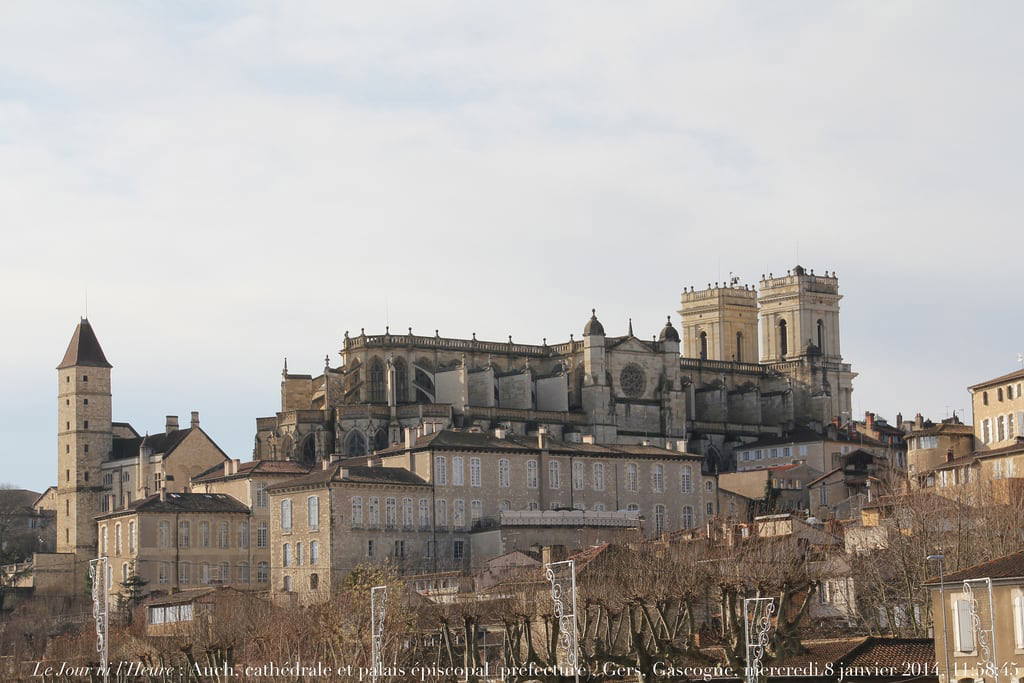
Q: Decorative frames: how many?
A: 5